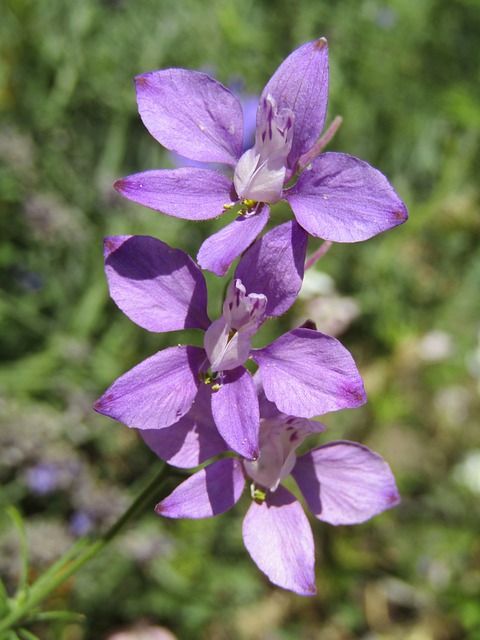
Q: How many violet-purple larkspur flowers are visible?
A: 3